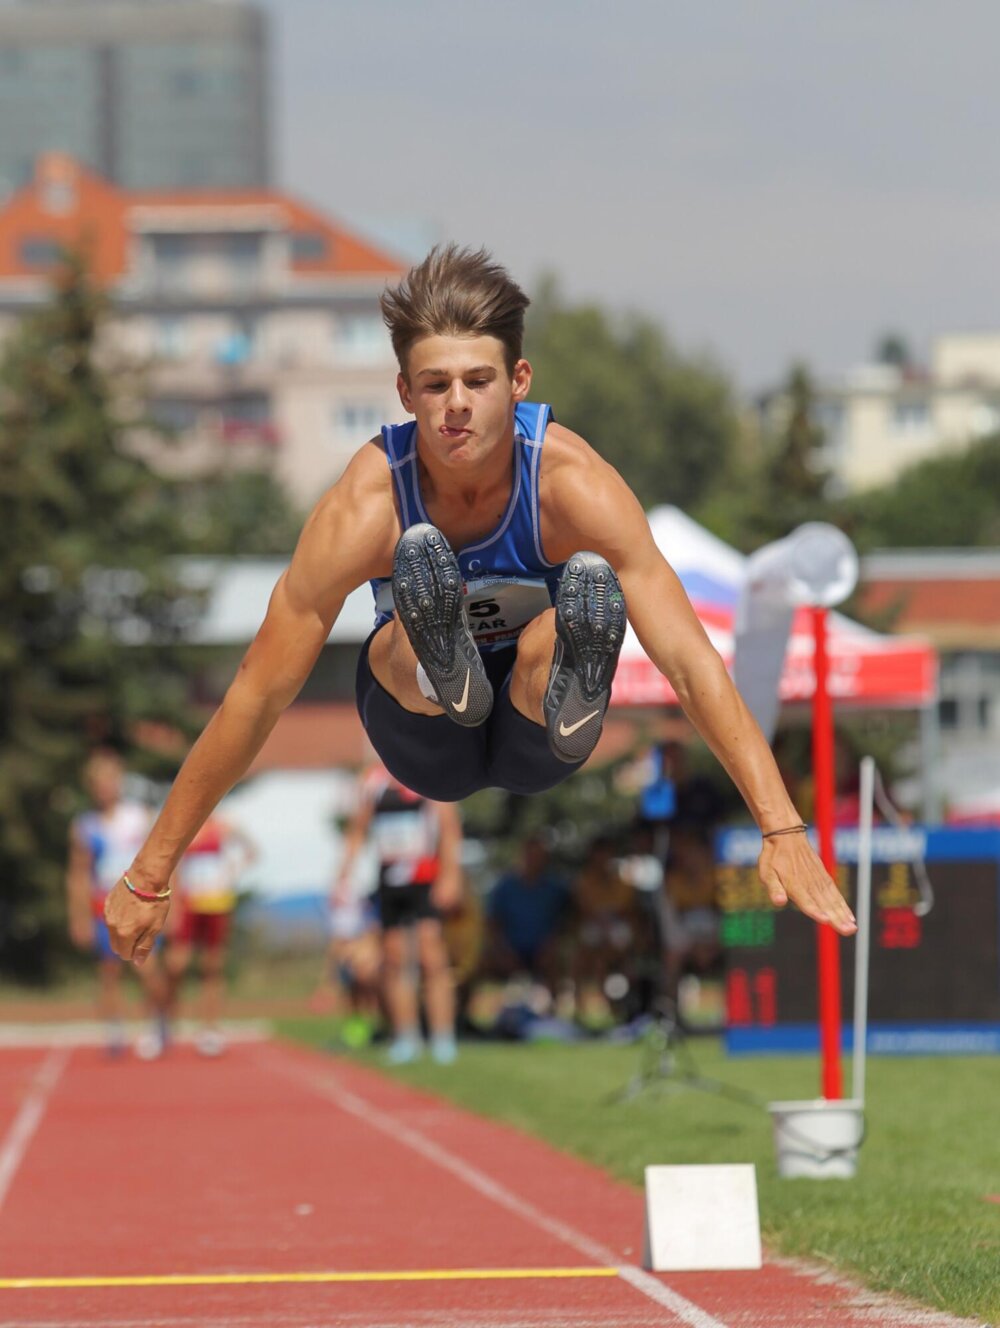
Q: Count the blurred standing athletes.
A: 3